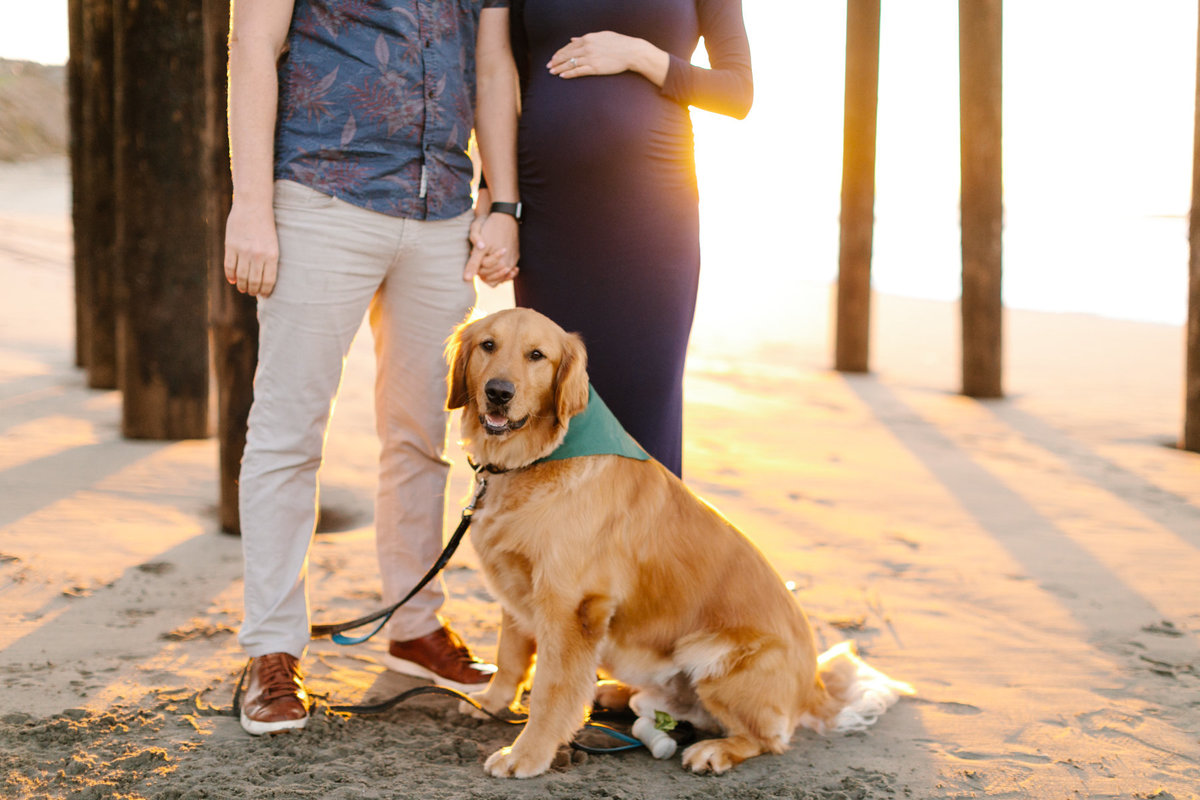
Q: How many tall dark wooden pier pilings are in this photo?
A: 7